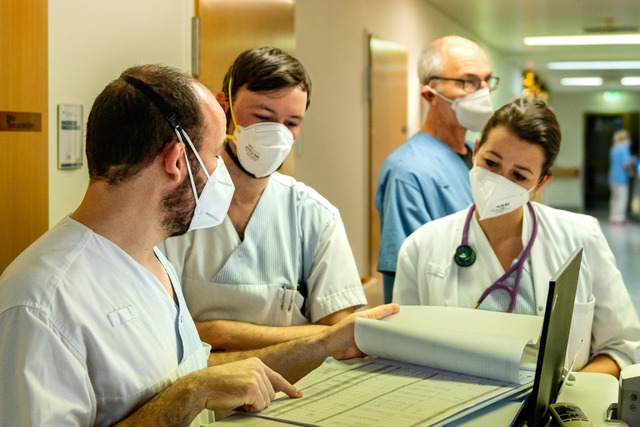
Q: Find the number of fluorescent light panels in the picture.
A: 4